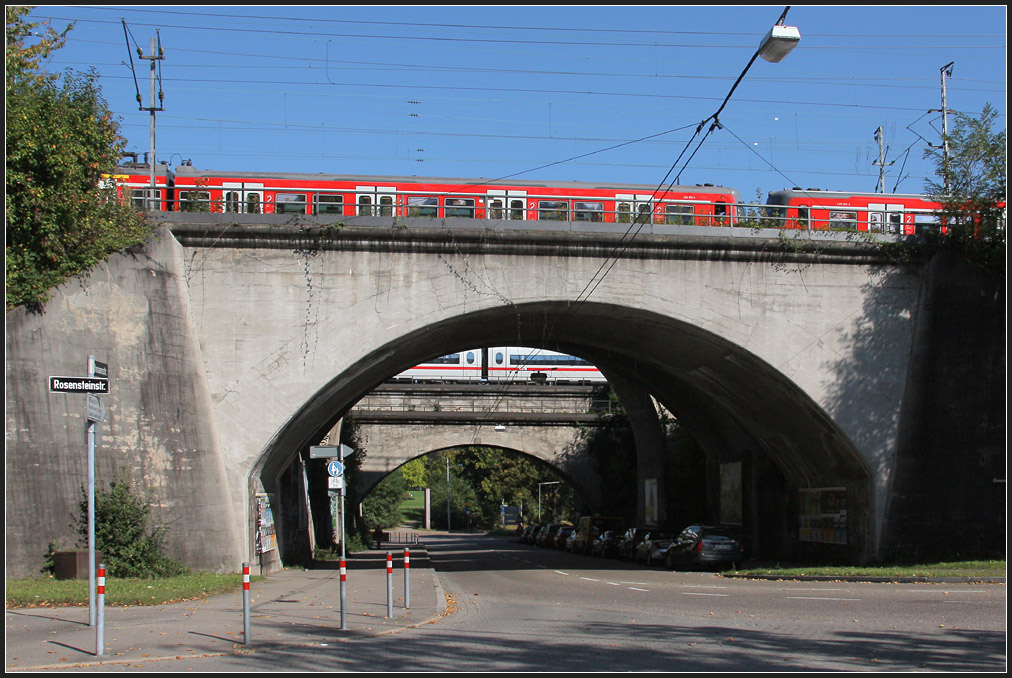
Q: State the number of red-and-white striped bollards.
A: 5